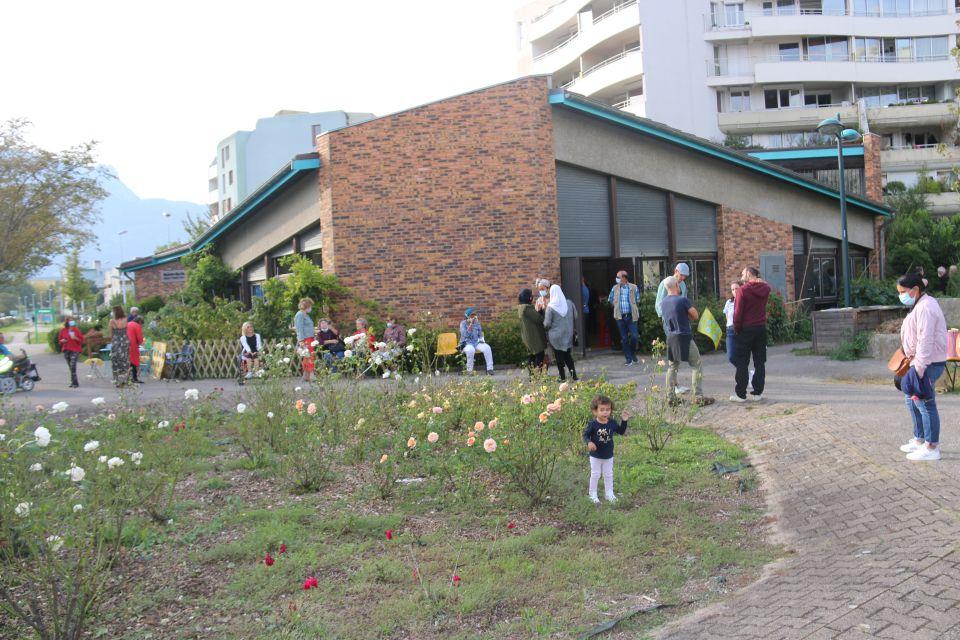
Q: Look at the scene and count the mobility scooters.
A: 1